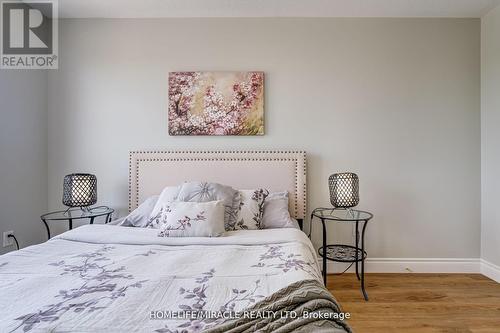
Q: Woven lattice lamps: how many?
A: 2